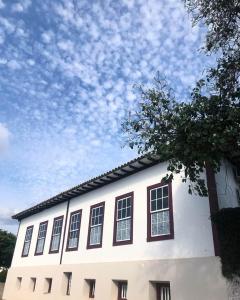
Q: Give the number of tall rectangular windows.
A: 7